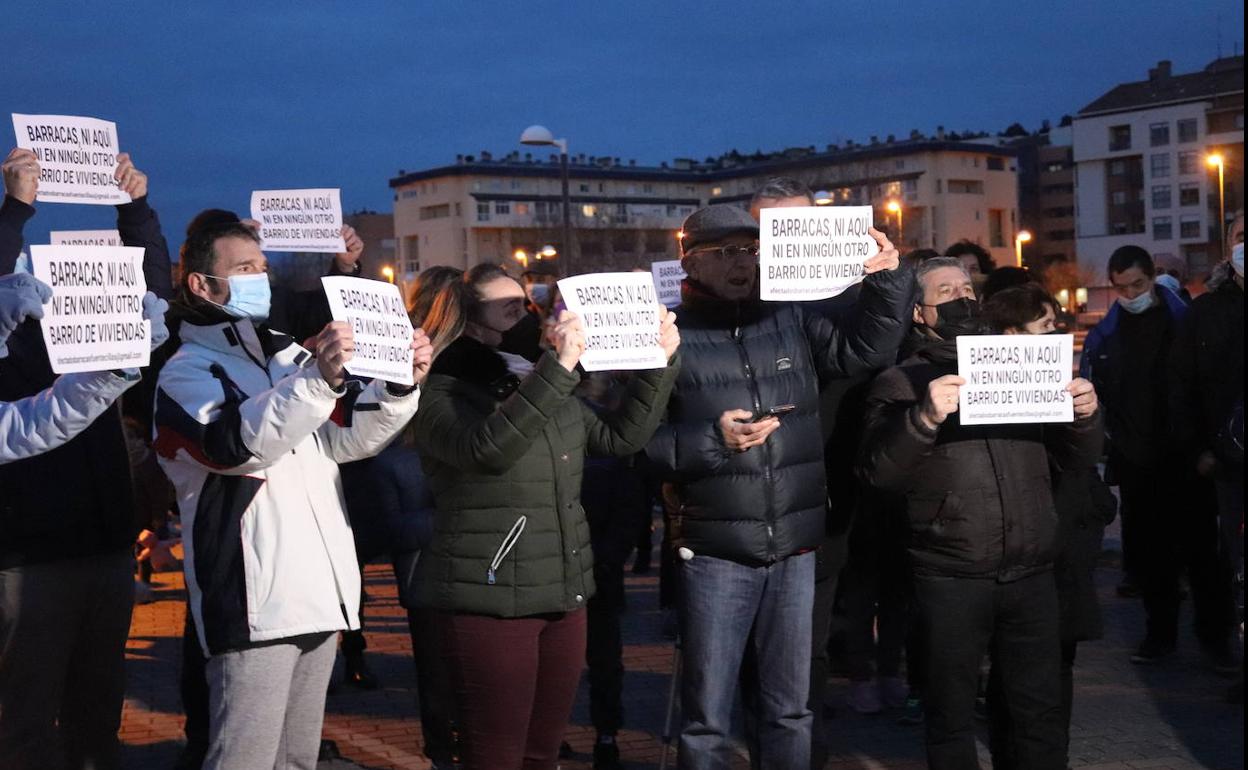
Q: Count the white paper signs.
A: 9